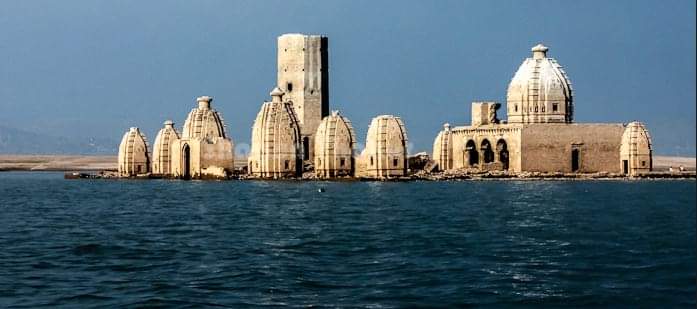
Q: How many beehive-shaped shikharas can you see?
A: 9